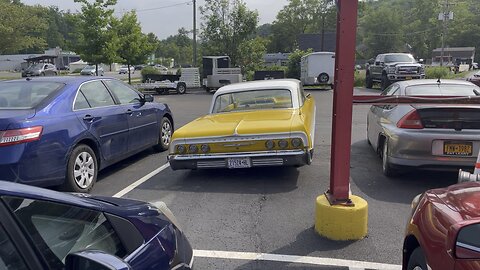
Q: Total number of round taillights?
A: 6